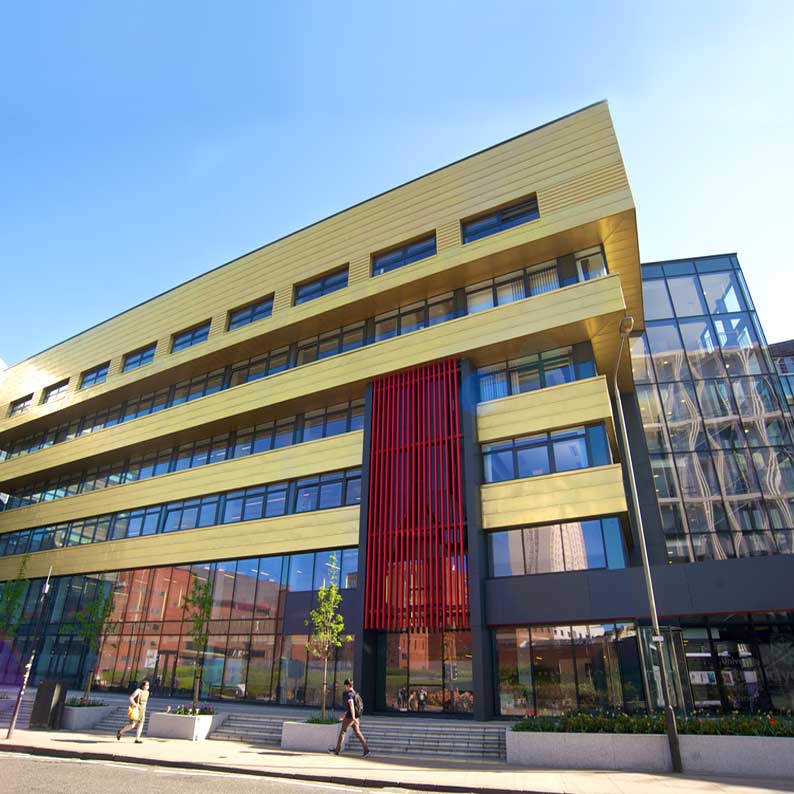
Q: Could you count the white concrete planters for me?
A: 4